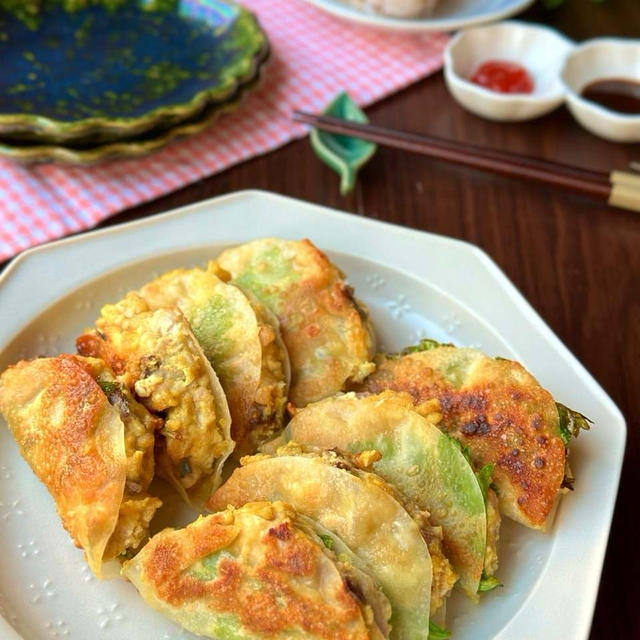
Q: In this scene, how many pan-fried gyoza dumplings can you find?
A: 8